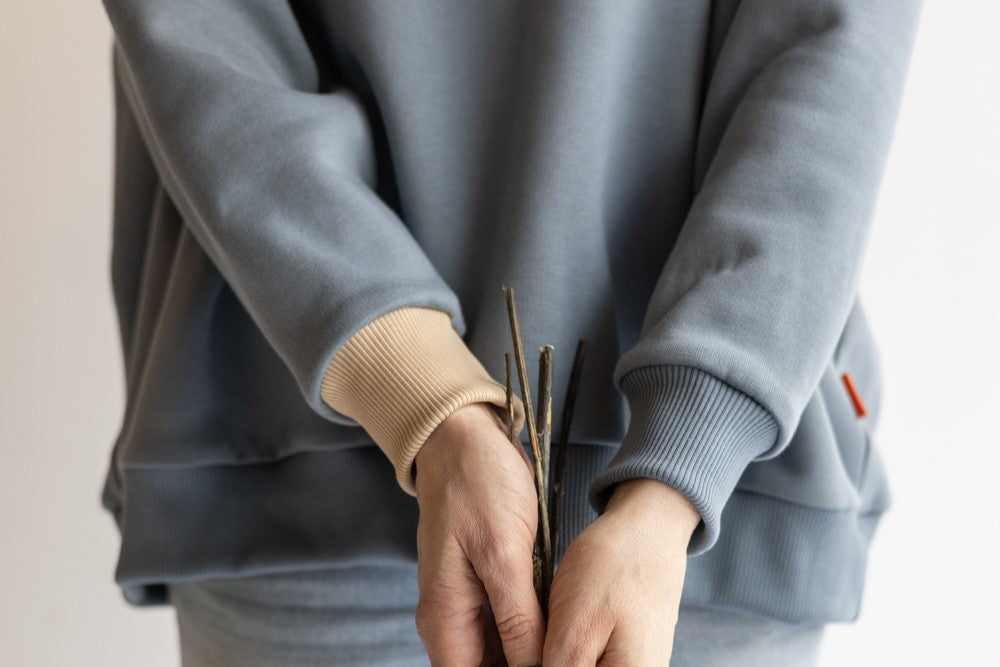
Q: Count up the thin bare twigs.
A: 4